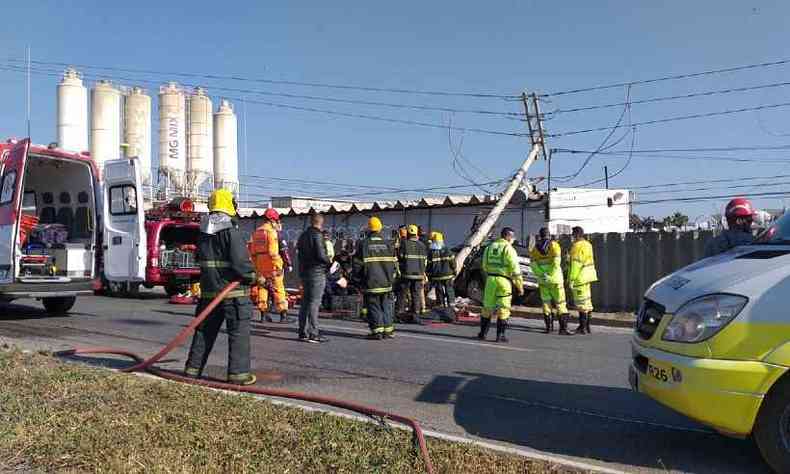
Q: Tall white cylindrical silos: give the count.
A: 6